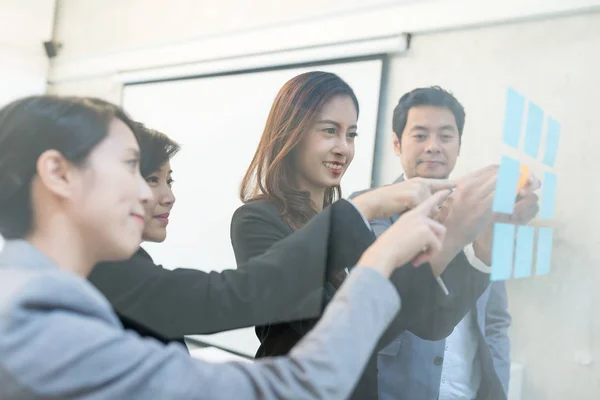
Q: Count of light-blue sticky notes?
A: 8